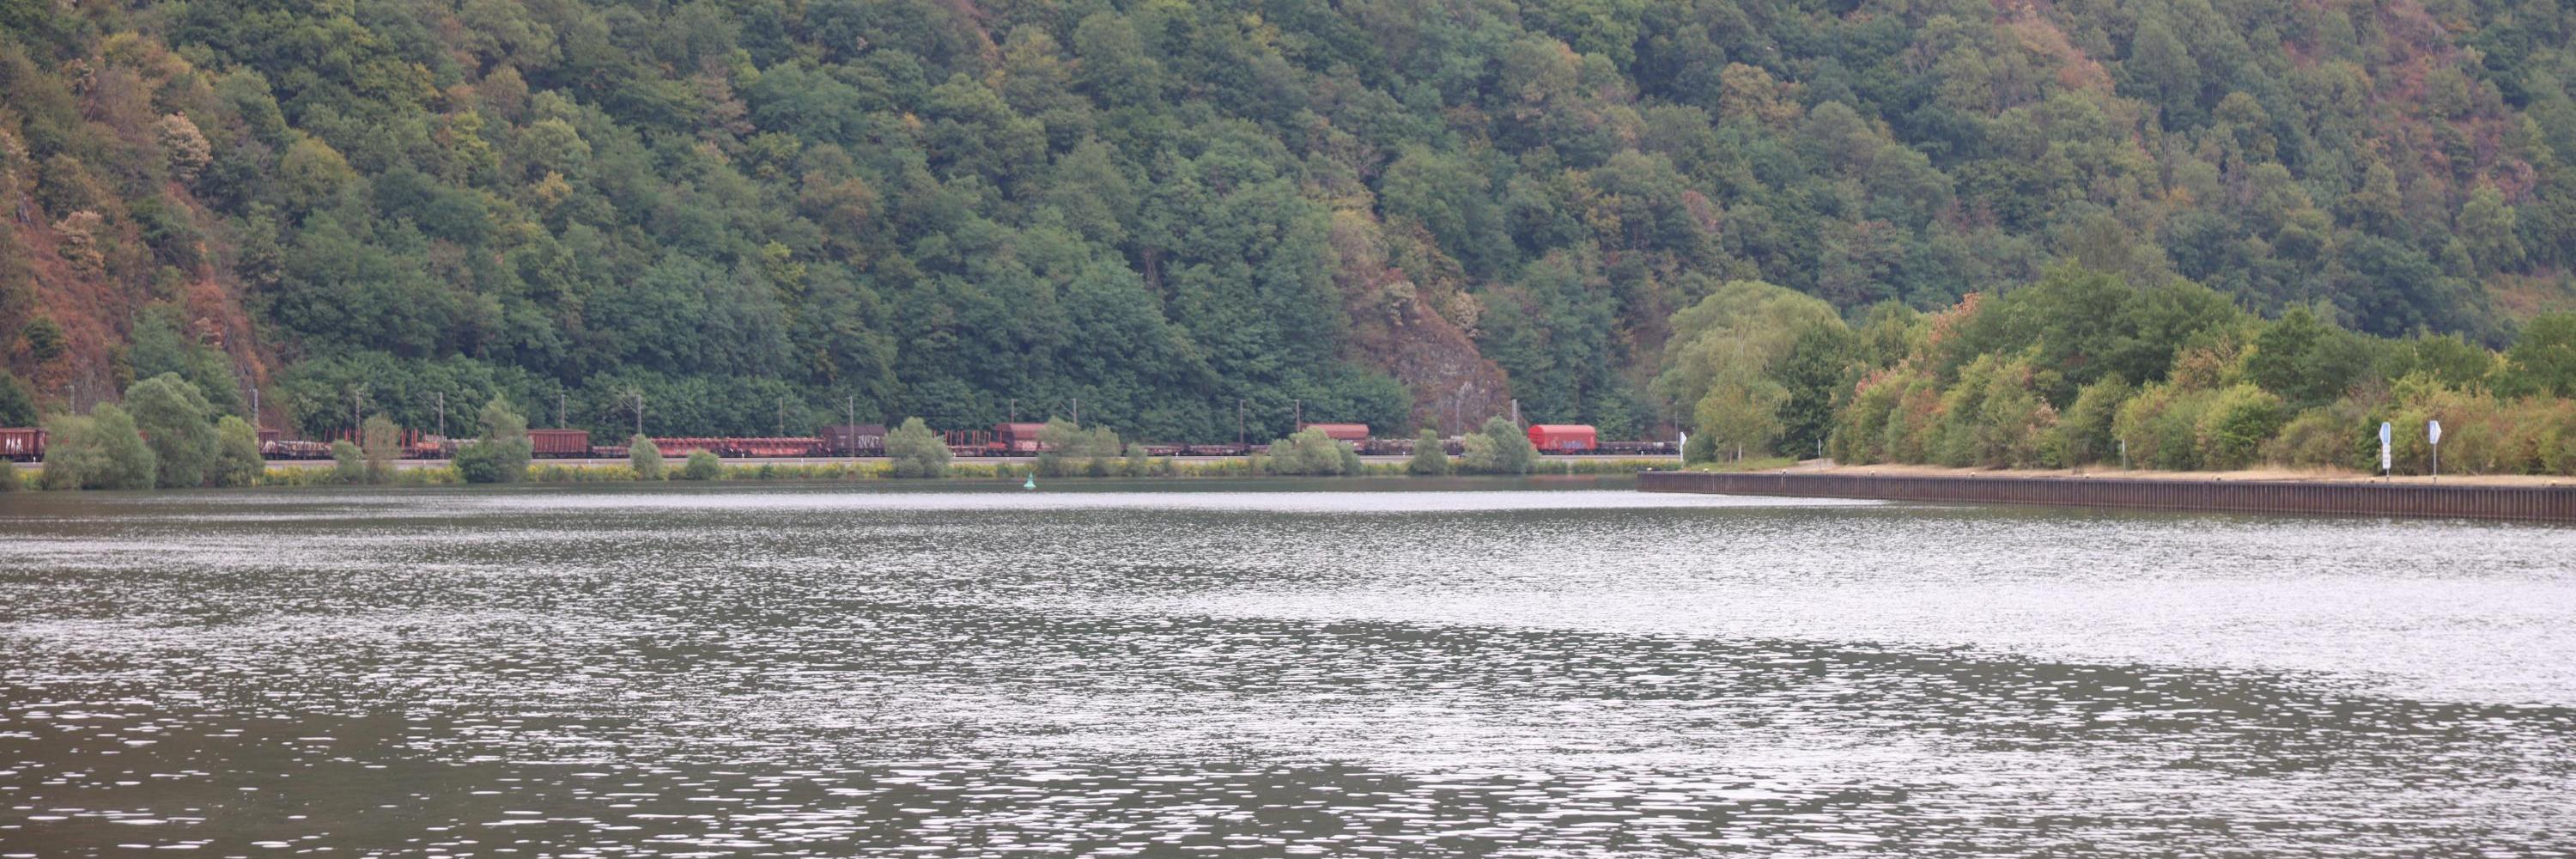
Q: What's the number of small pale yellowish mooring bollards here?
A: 9